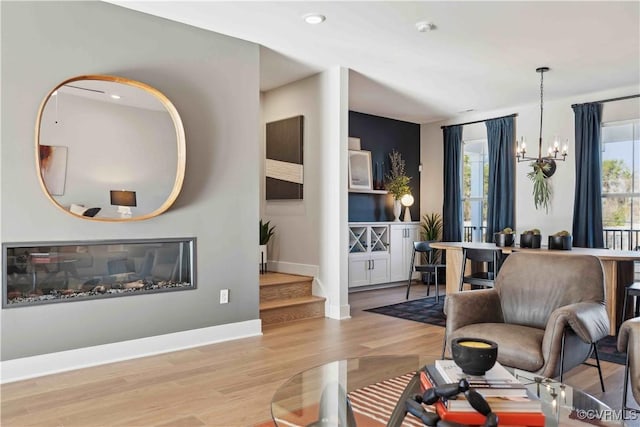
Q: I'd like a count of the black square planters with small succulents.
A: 3